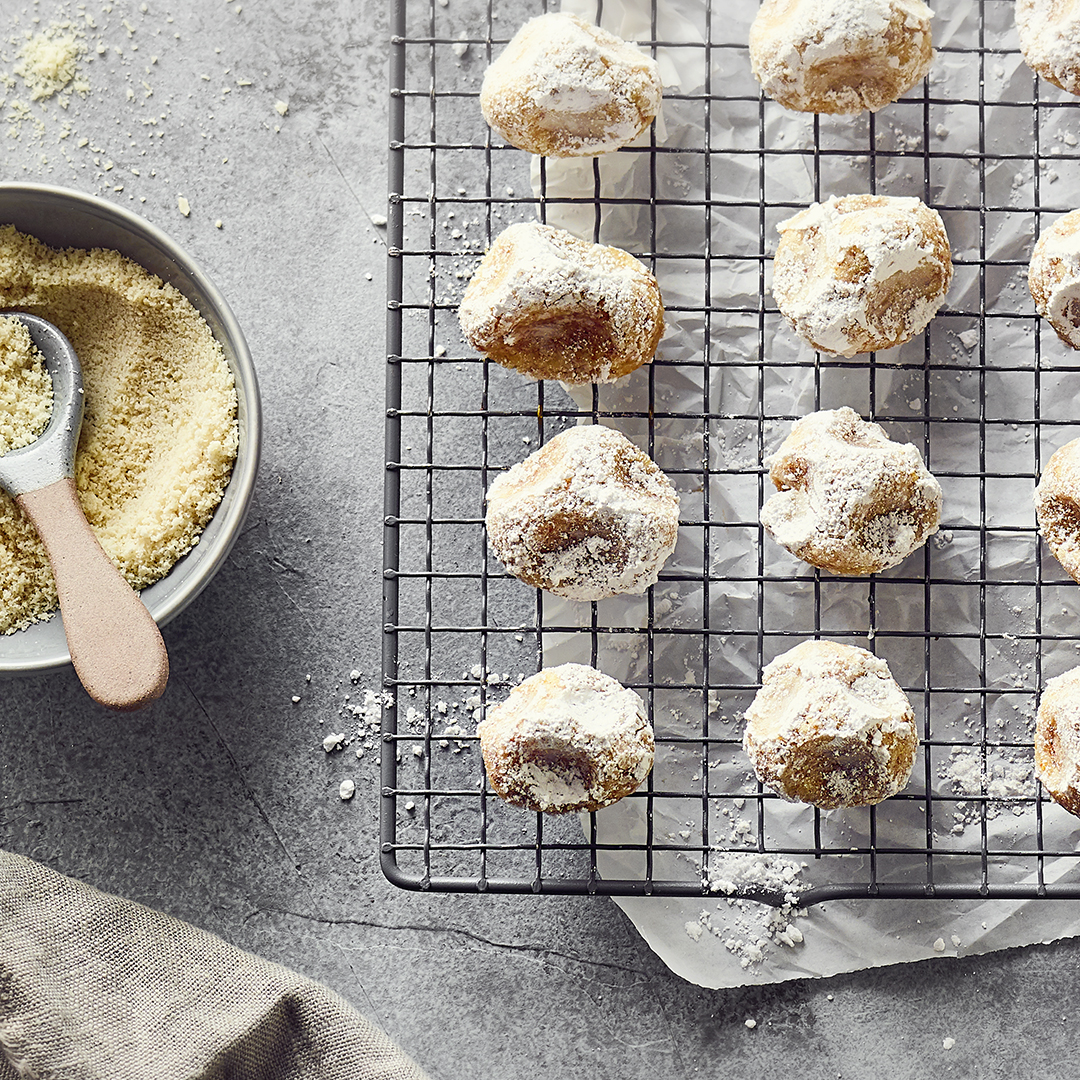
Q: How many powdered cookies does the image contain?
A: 12